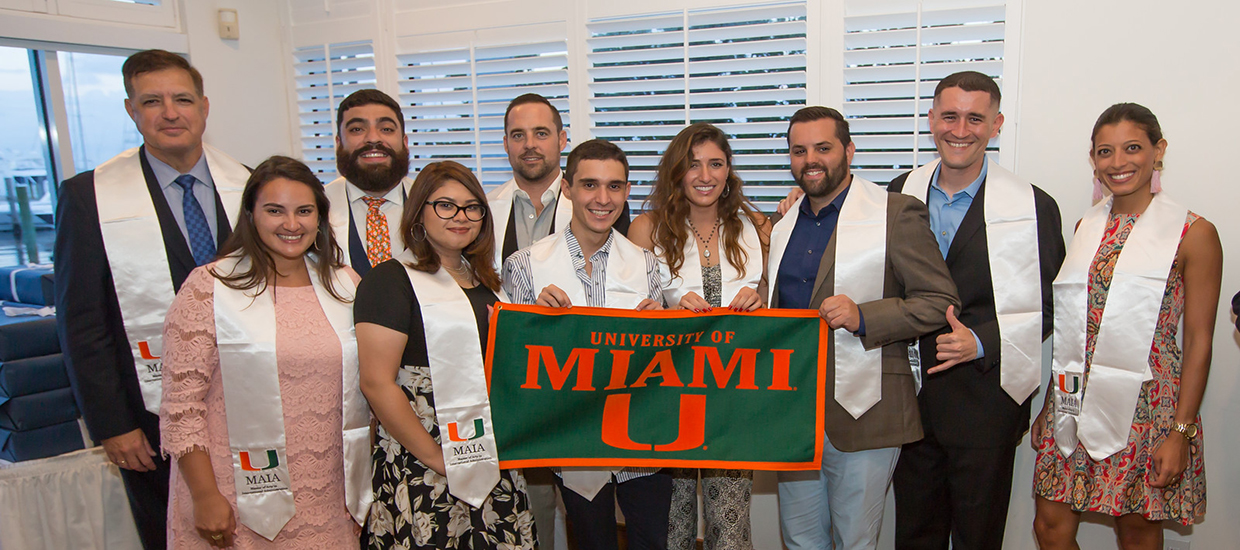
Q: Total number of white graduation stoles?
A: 10